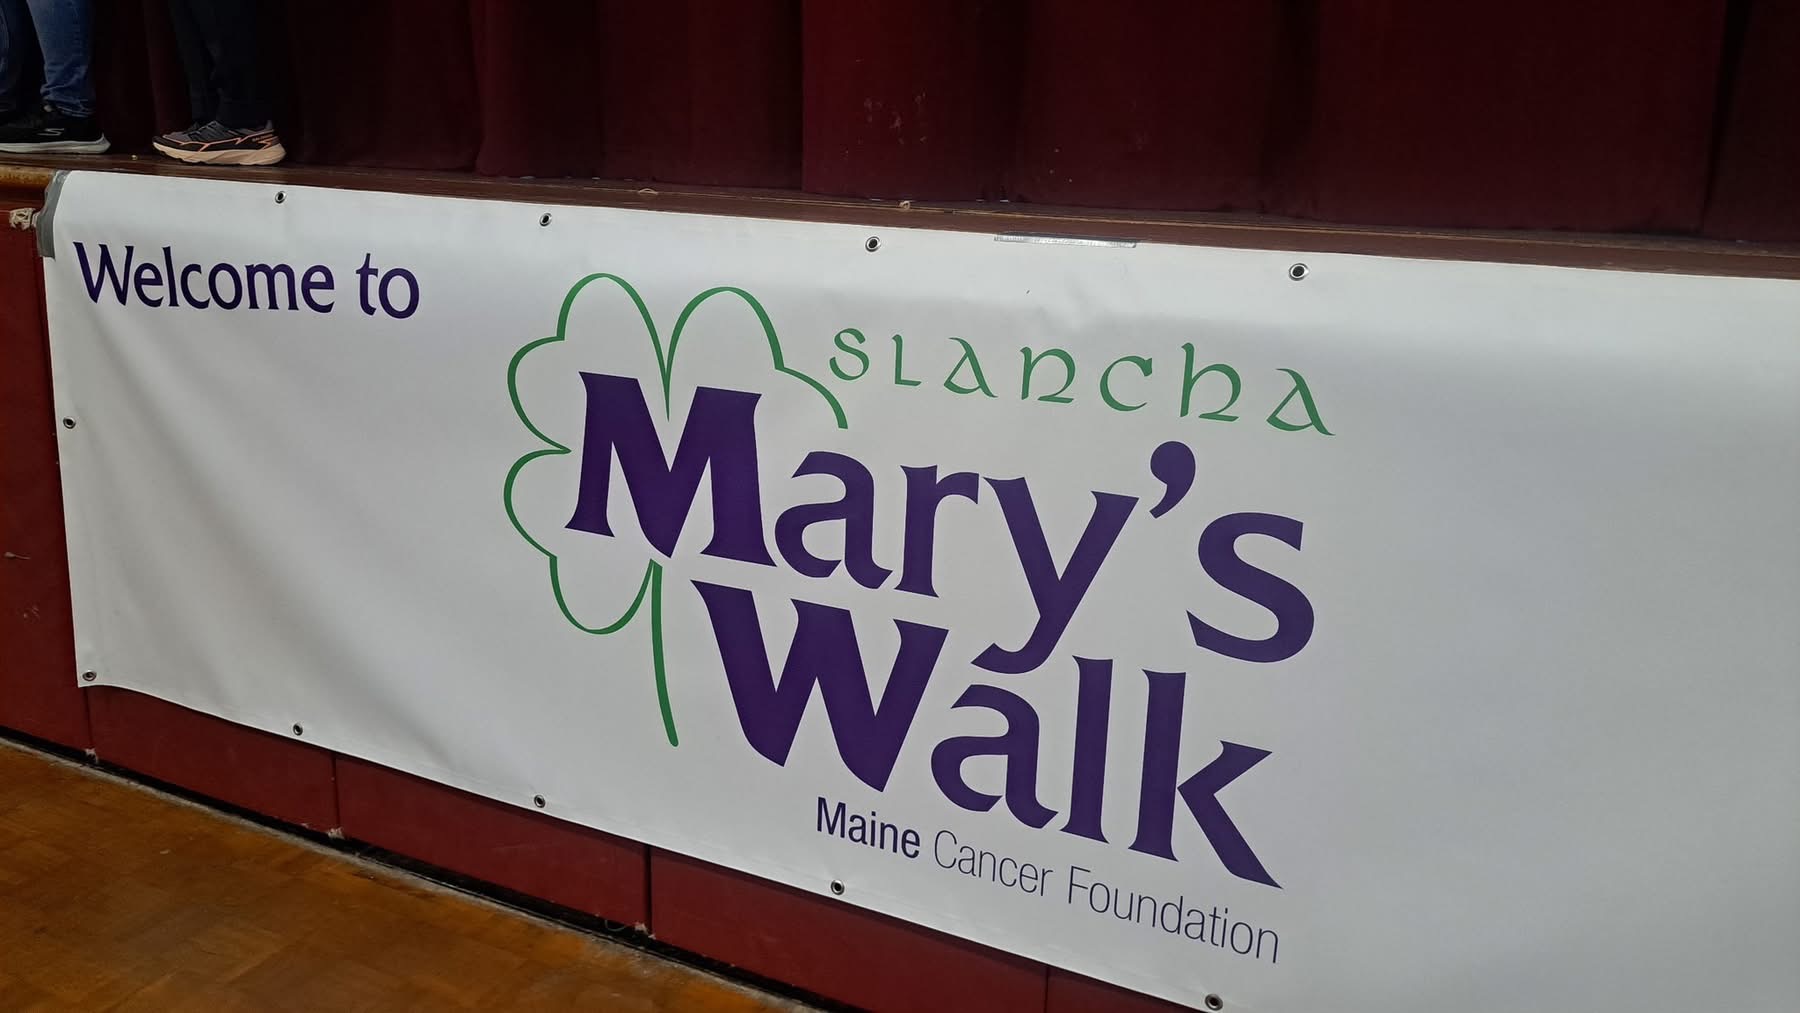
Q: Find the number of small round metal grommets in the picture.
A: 10